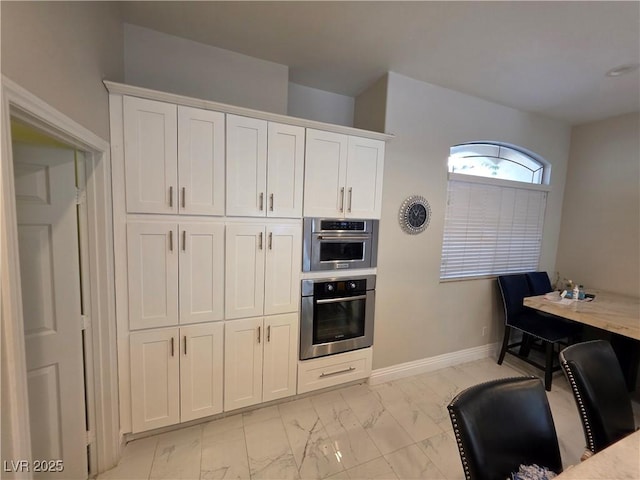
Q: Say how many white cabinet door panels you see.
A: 14